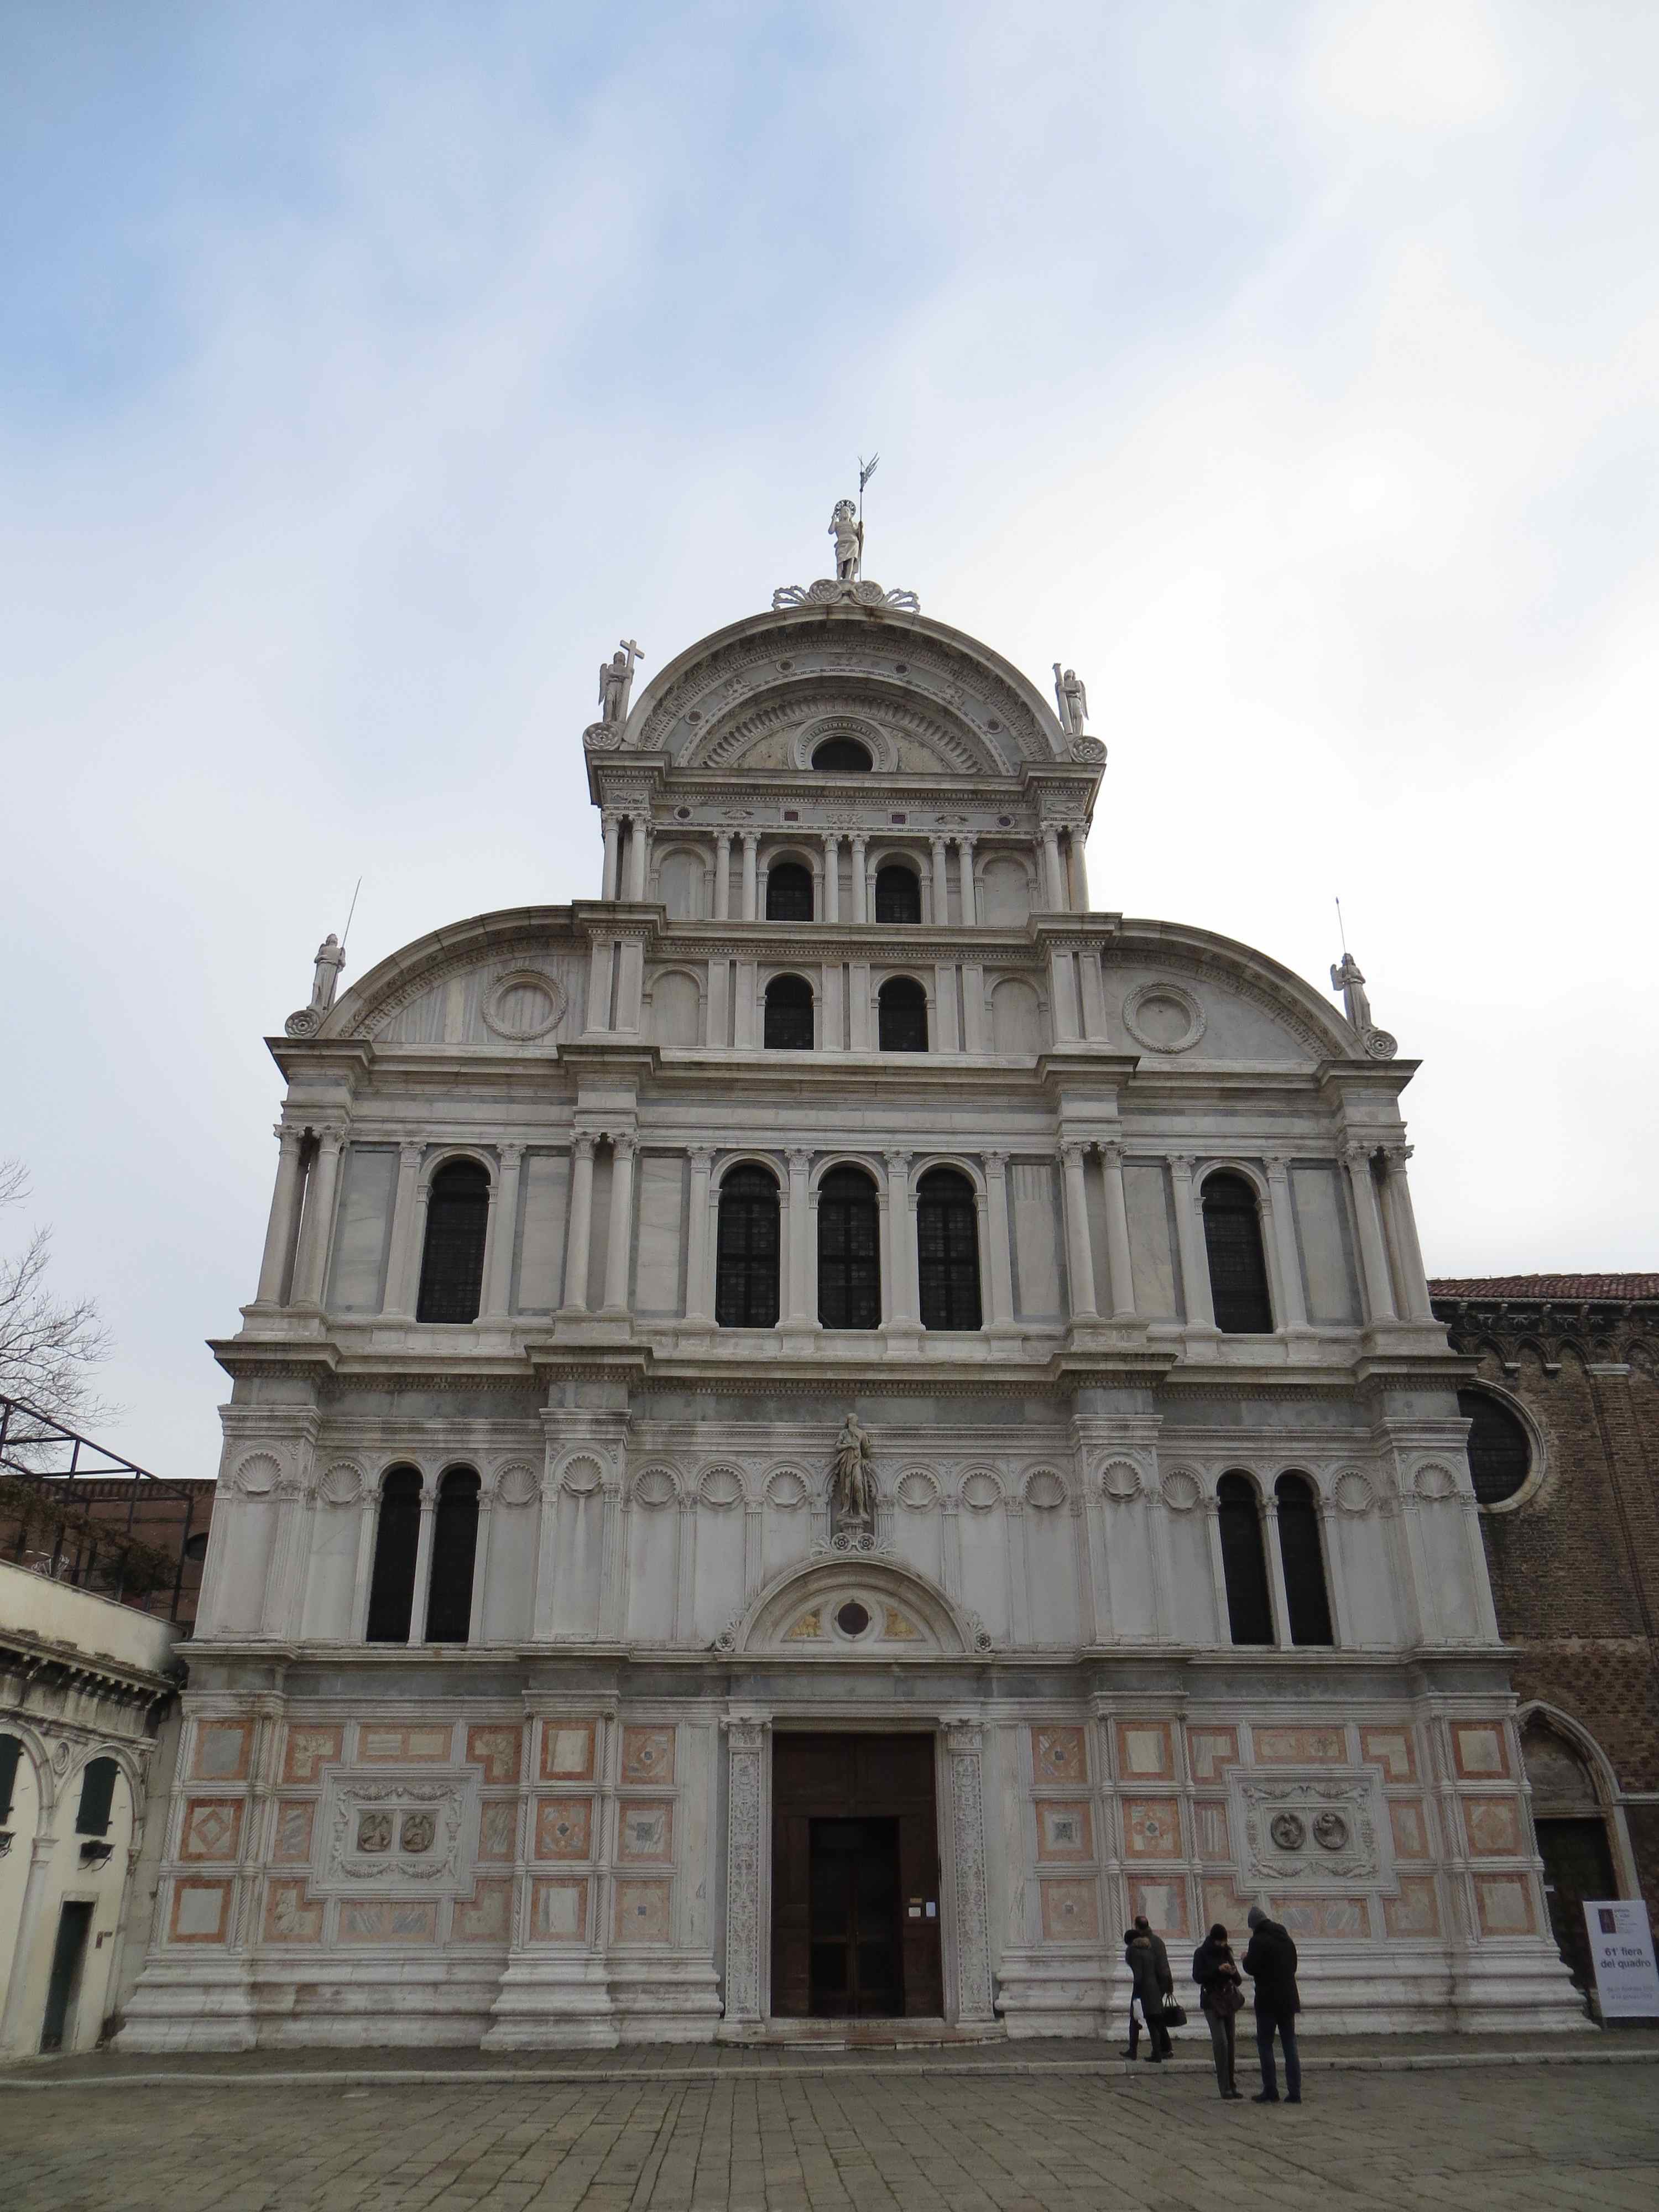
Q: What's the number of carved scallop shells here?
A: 14